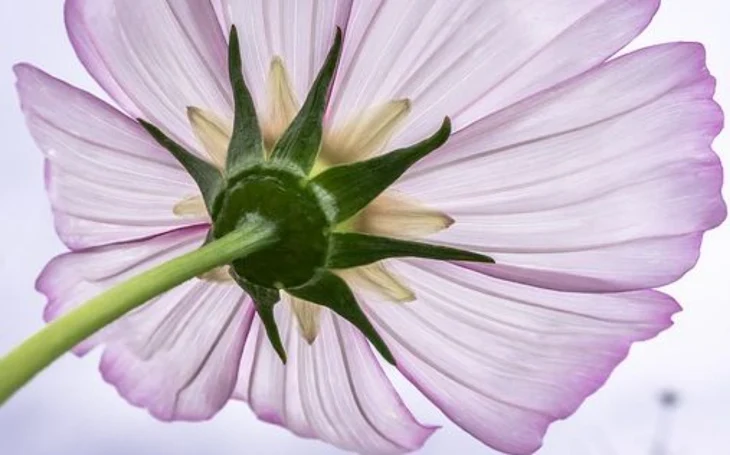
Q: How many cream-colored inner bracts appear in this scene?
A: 8